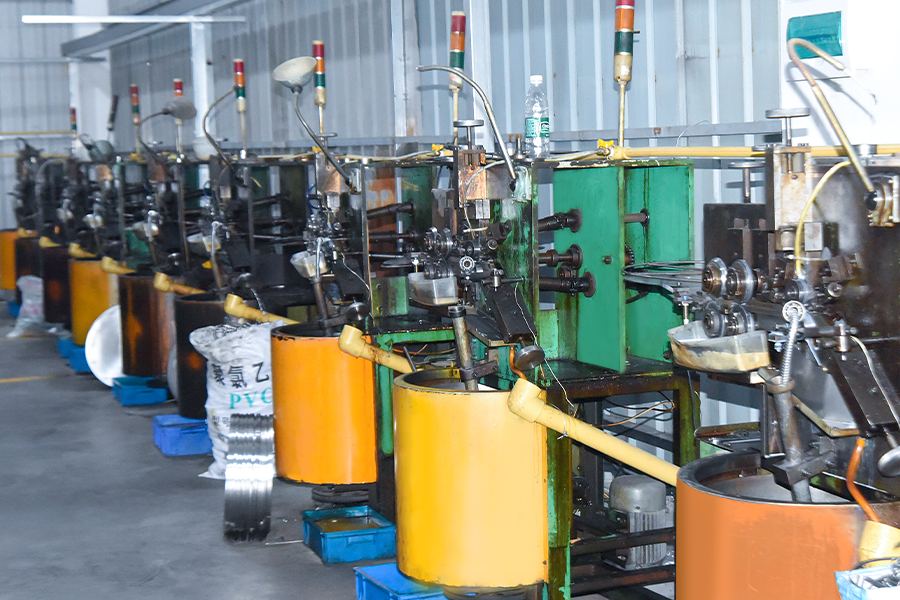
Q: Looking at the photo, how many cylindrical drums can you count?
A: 9